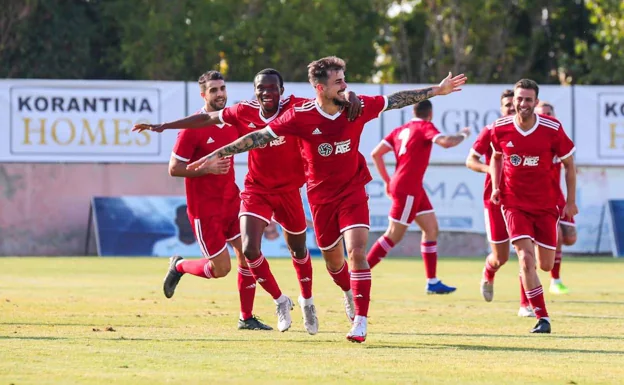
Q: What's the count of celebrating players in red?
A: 7